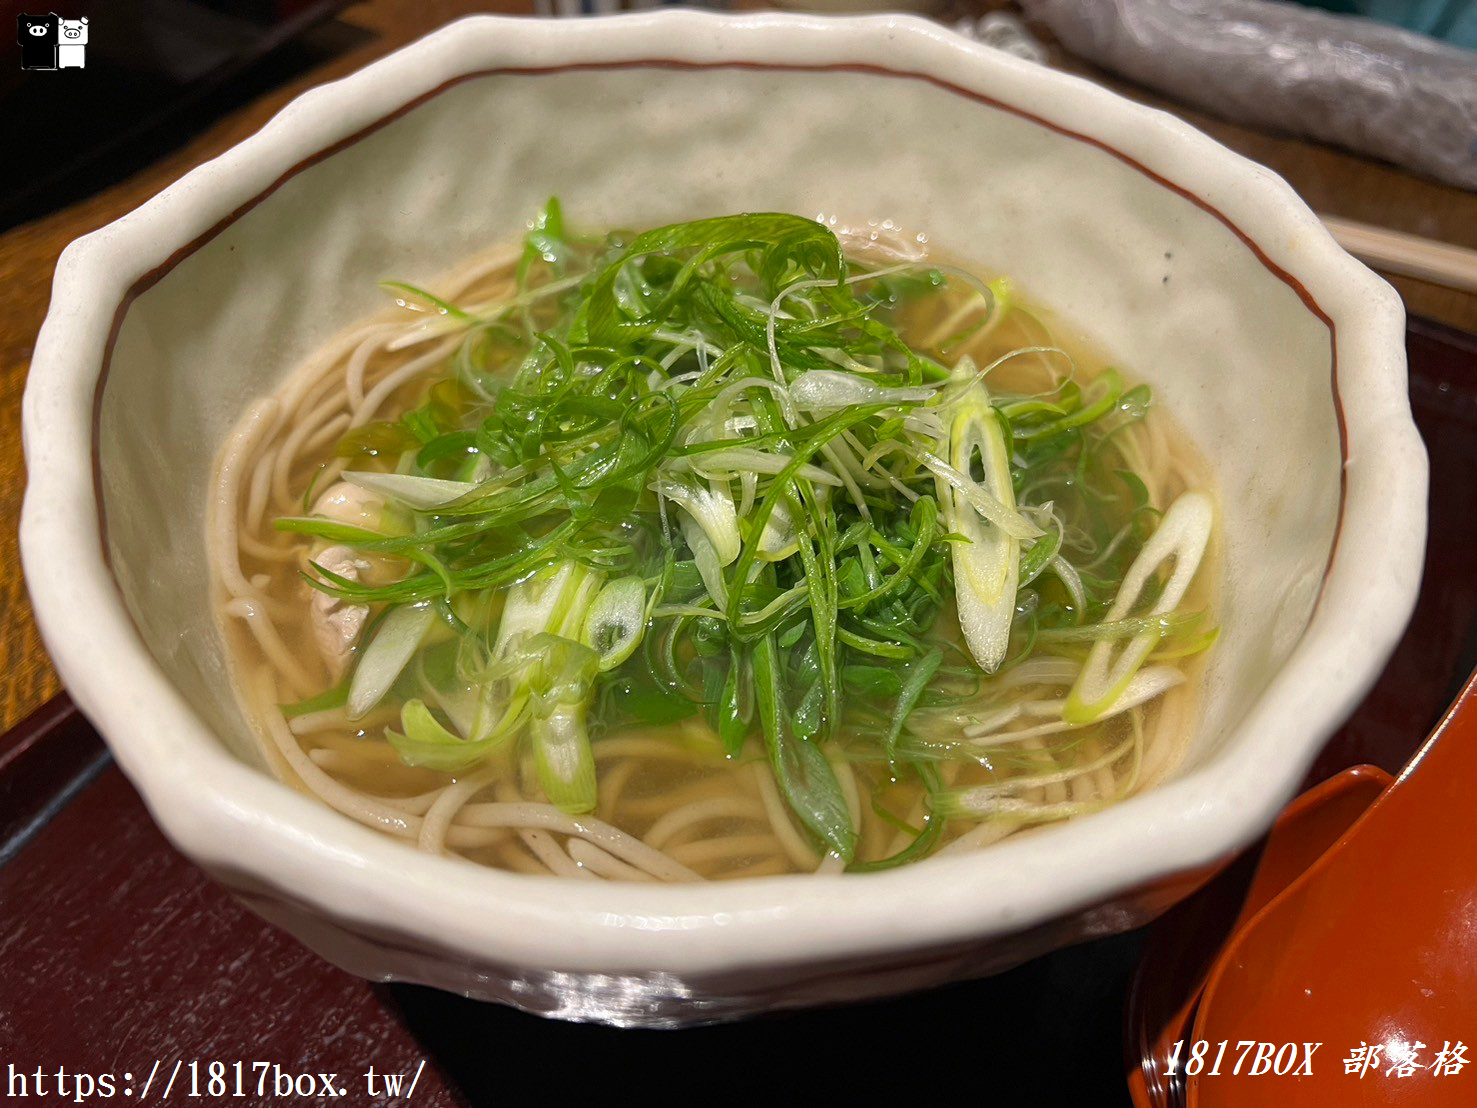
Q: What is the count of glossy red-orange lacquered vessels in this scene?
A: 2